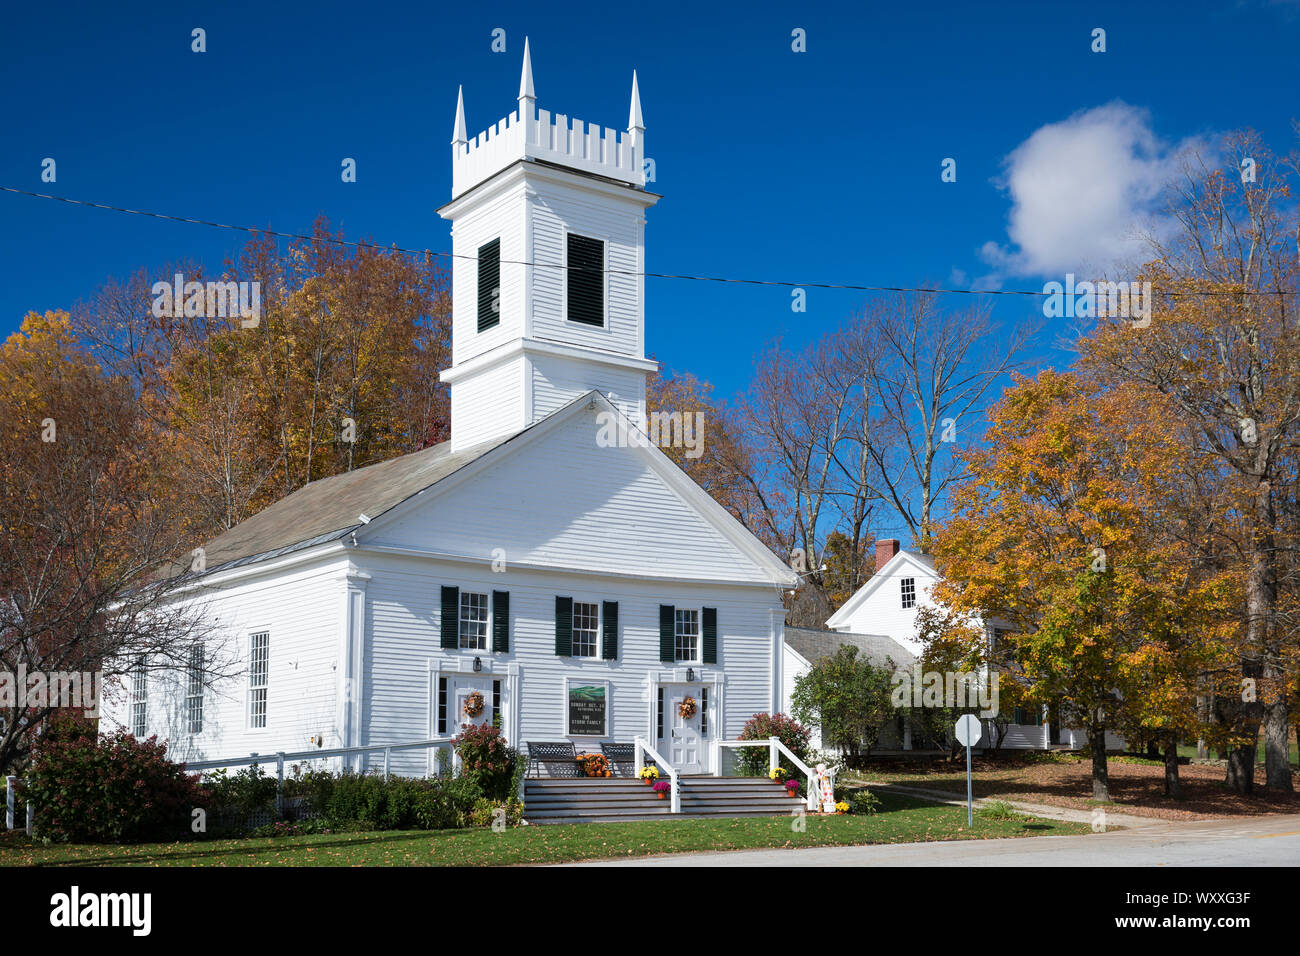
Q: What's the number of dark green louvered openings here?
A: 2